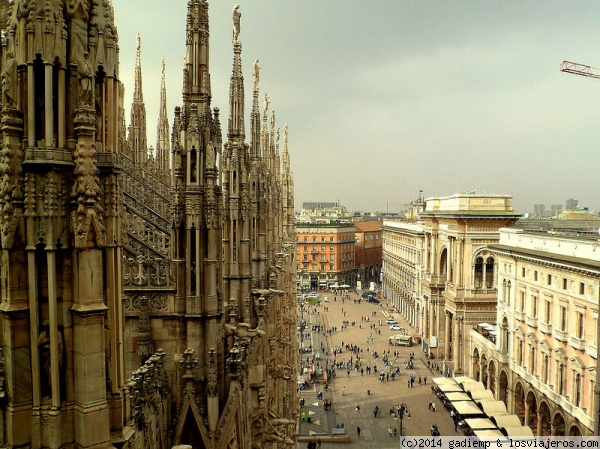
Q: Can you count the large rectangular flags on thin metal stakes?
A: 0